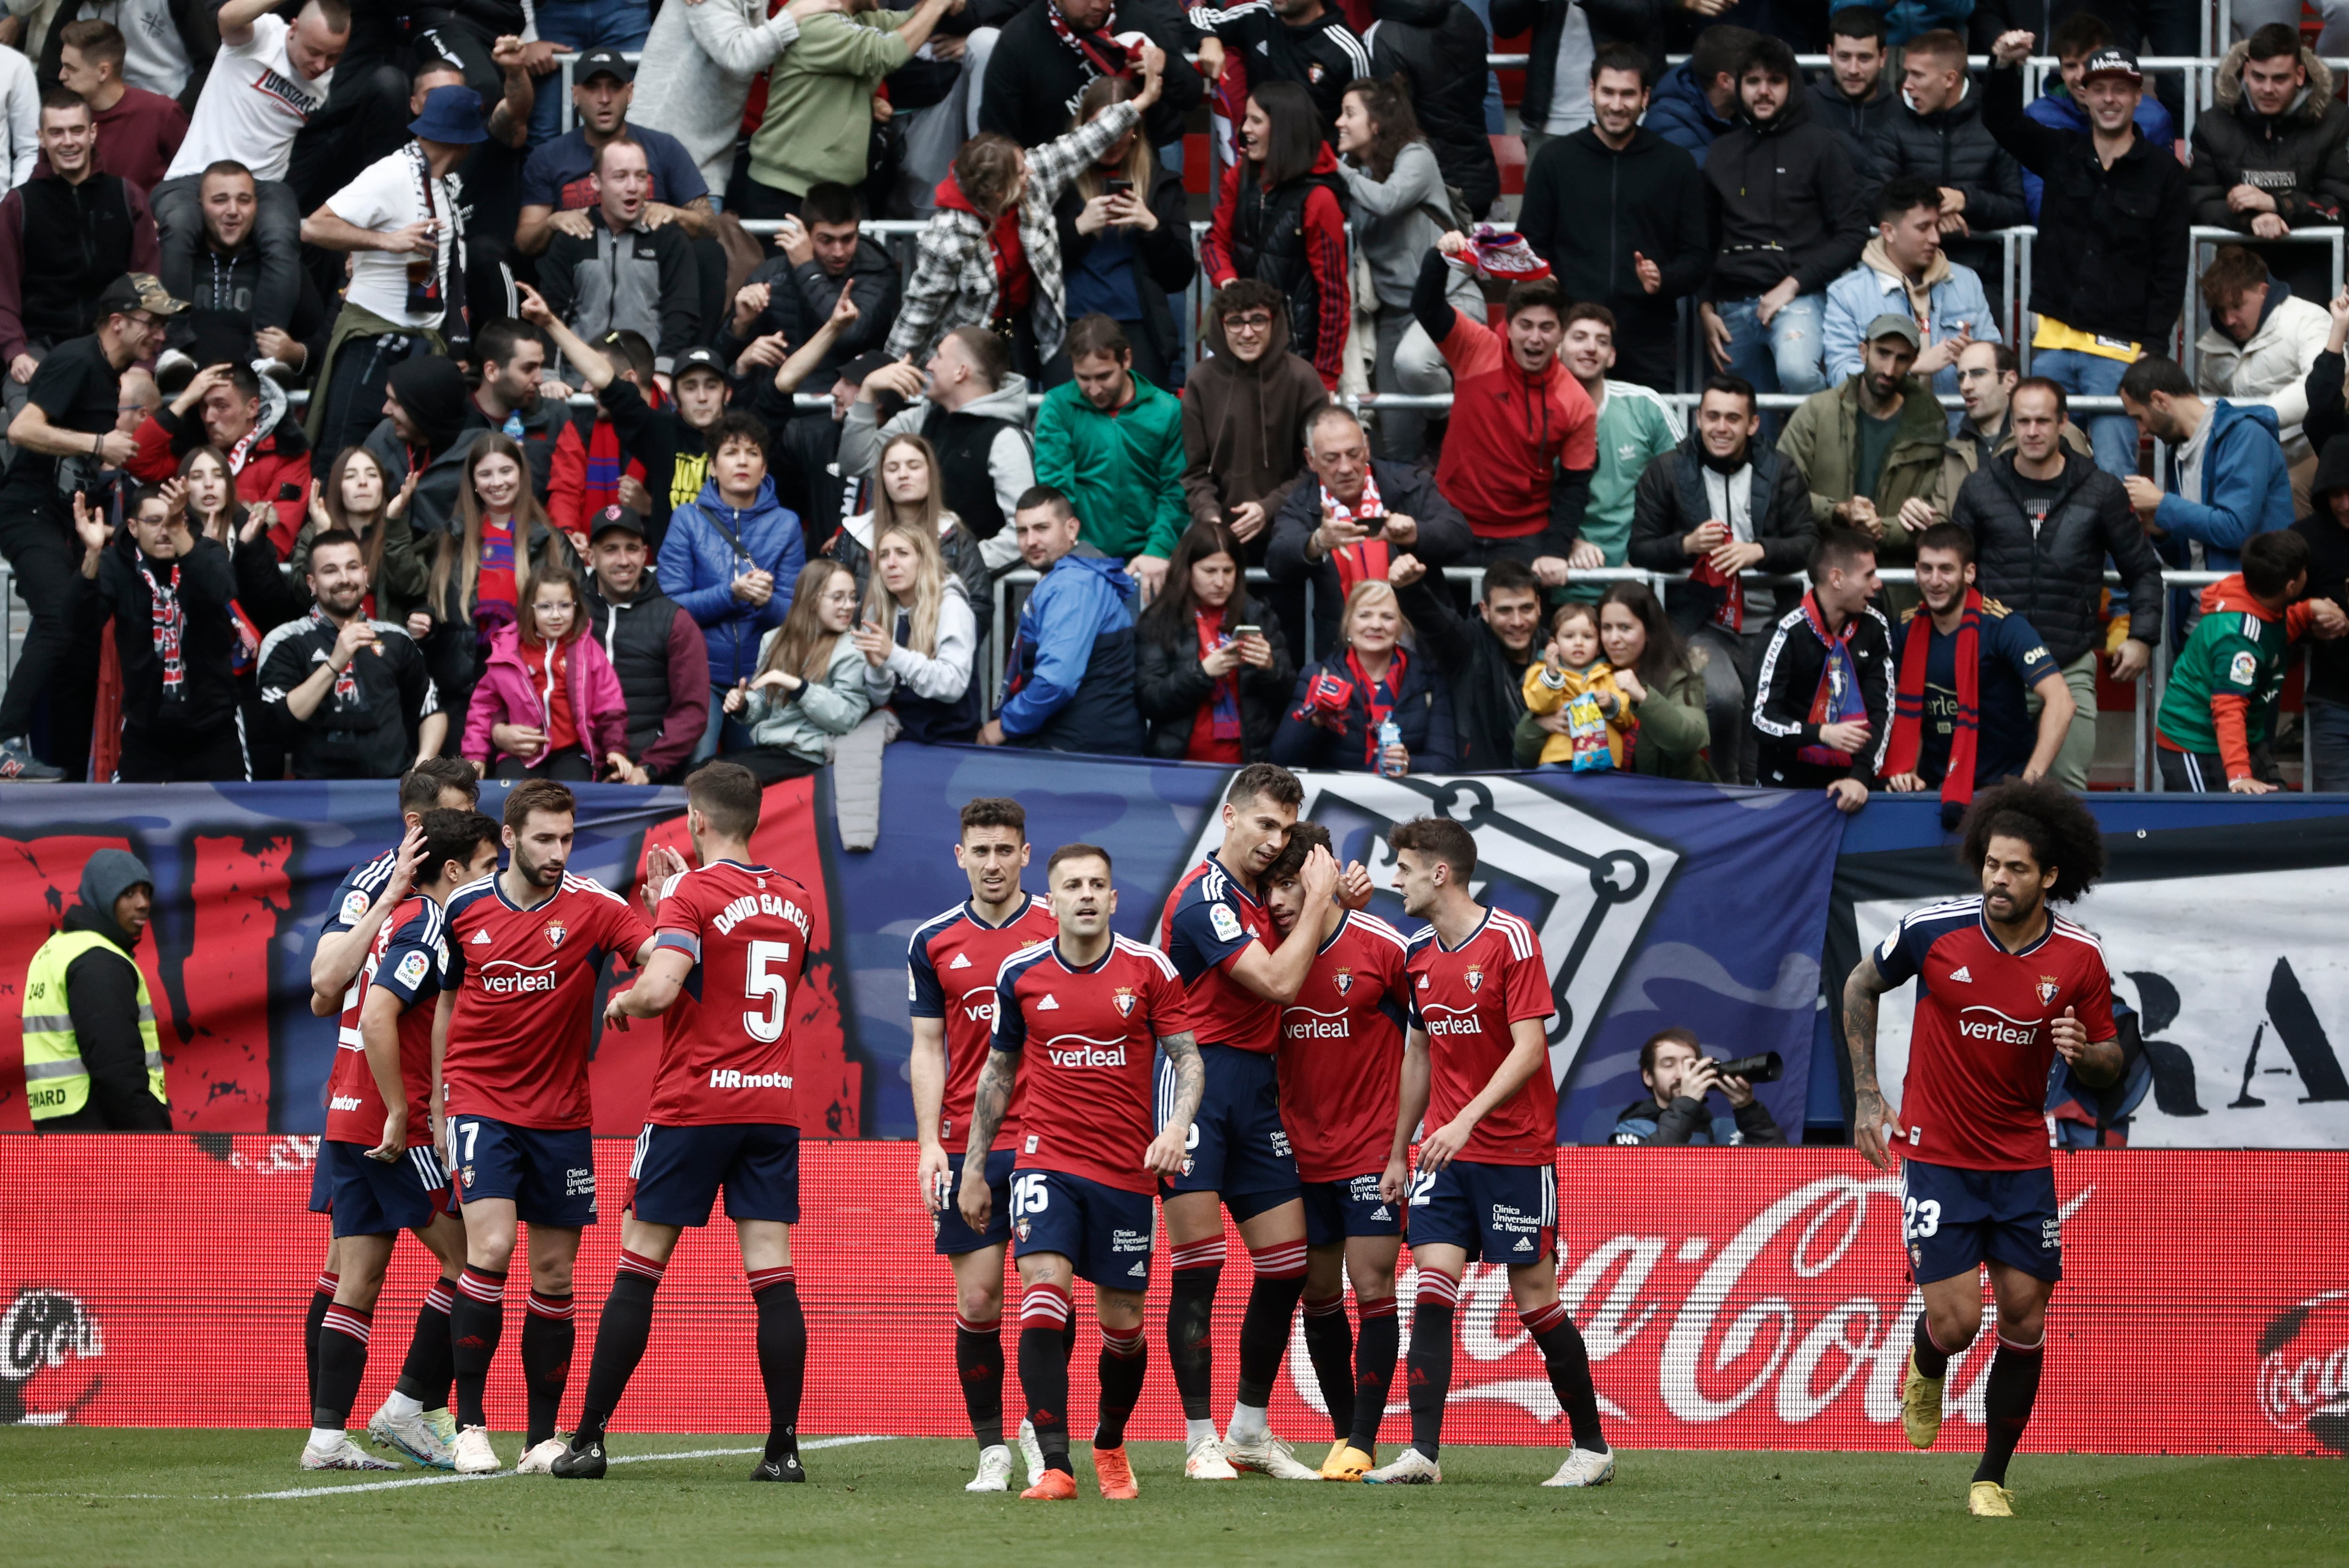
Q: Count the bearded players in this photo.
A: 2